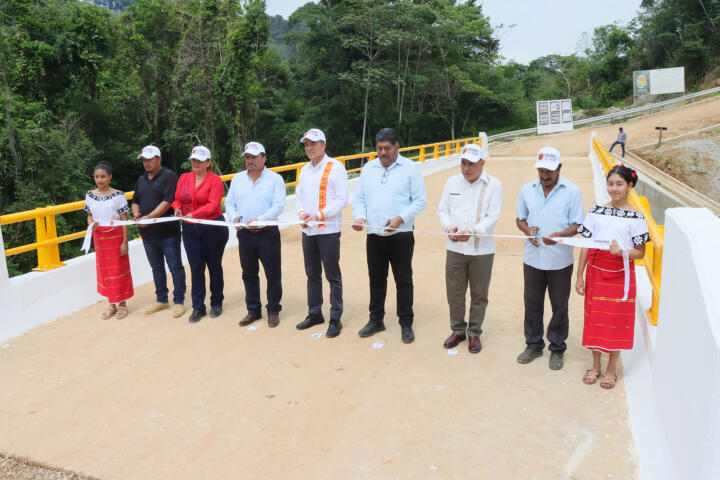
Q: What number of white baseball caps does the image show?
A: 6